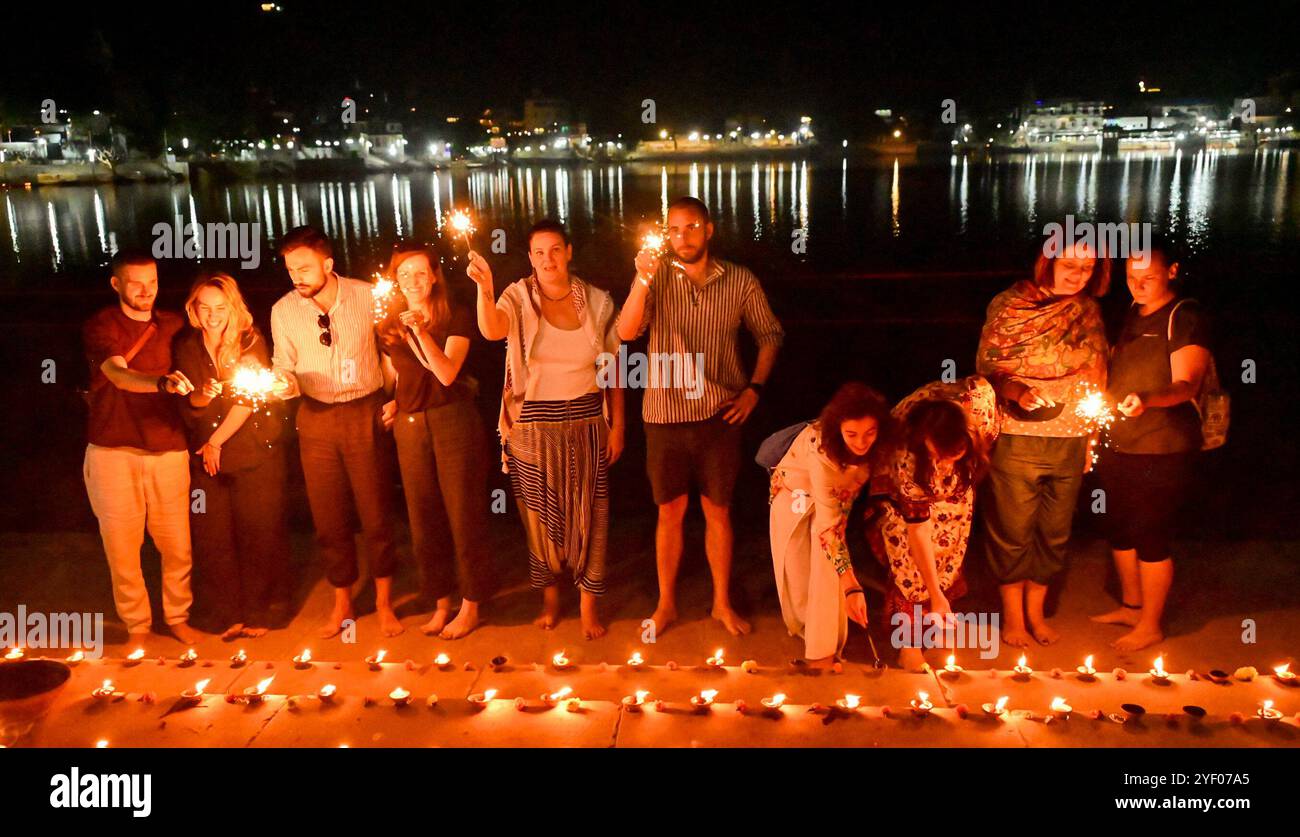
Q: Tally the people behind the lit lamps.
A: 10